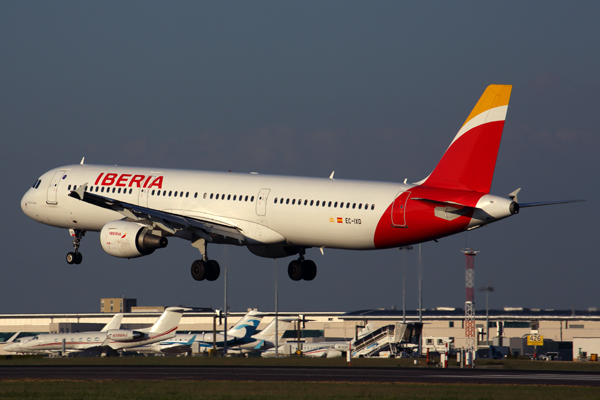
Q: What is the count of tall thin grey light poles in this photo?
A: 5